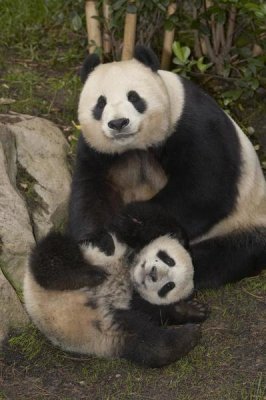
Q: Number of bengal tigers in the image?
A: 0